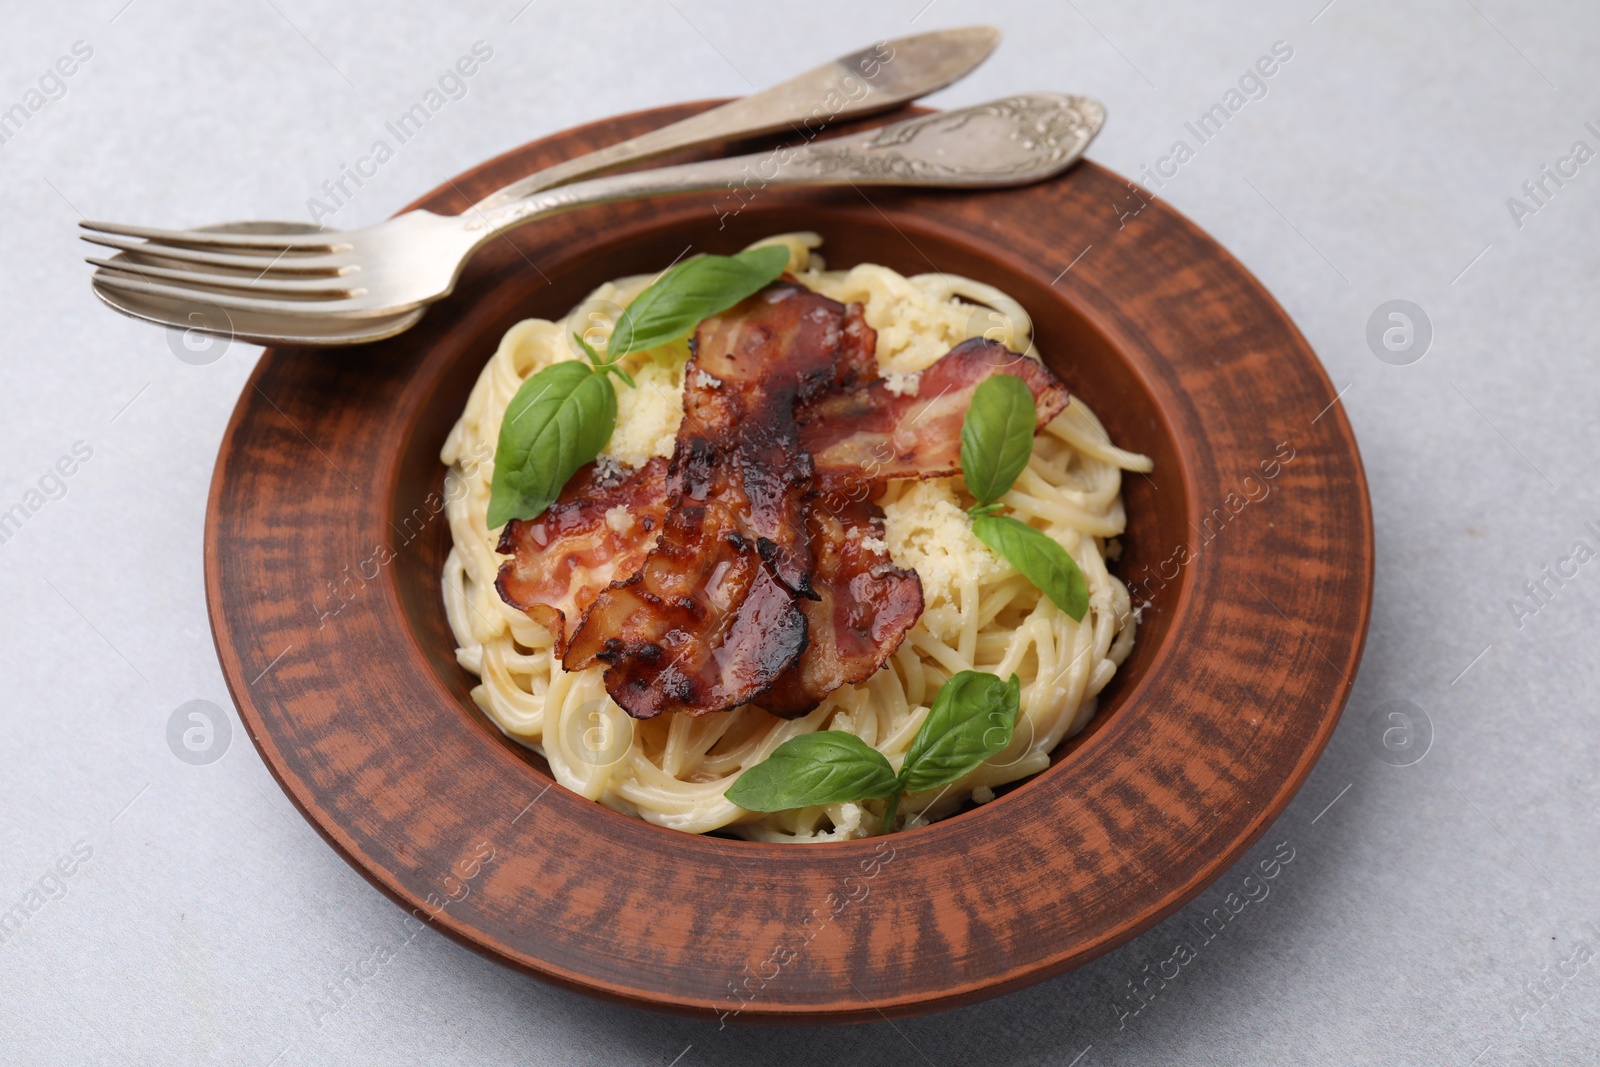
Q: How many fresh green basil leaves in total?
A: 6